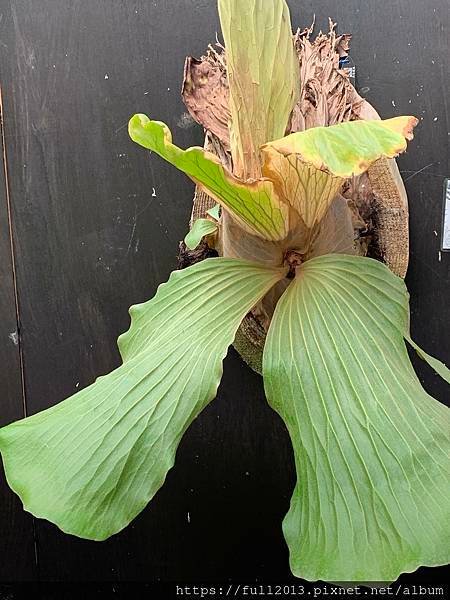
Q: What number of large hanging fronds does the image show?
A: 2